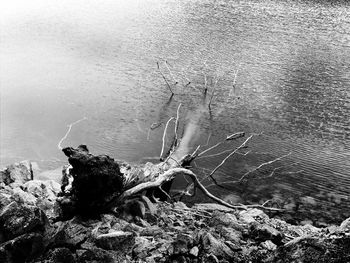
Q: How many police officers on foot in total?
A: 0